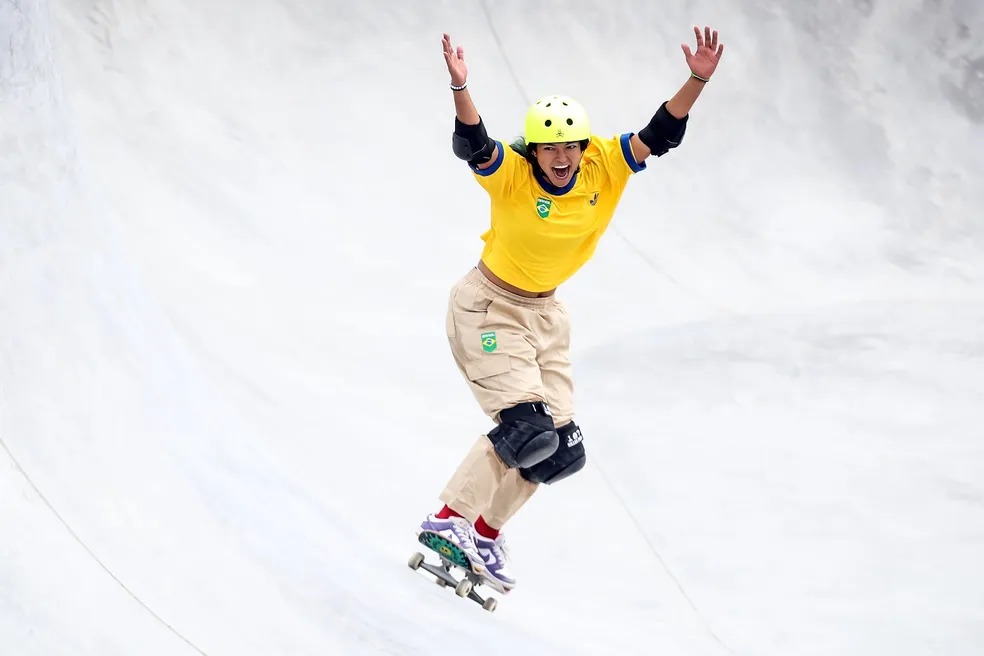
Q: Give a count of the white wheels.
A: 4